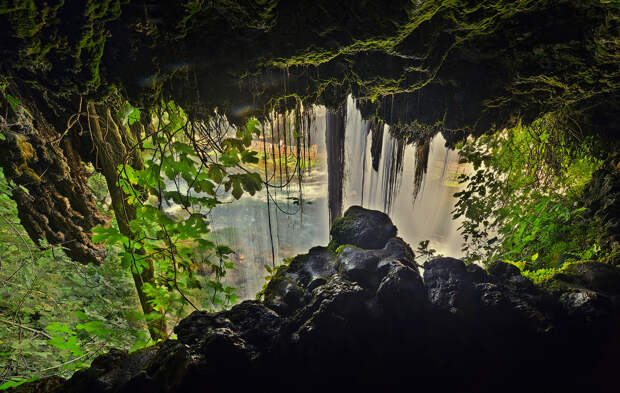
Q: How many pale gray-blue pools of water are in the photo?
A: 1